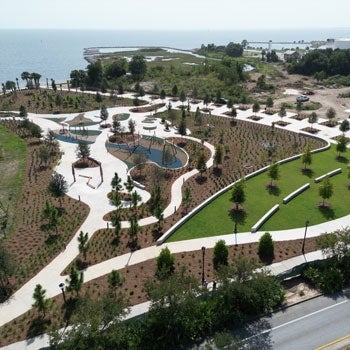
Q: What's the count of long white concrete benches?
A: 3